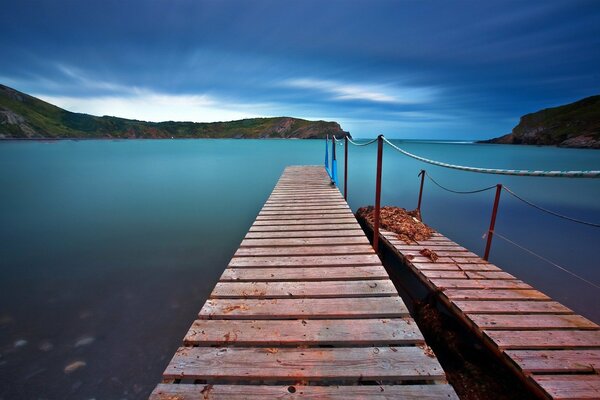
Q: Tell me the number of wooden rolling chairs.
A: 0